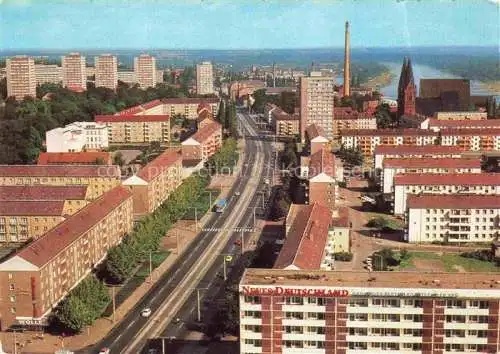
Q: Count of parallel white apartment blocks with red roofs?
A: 4